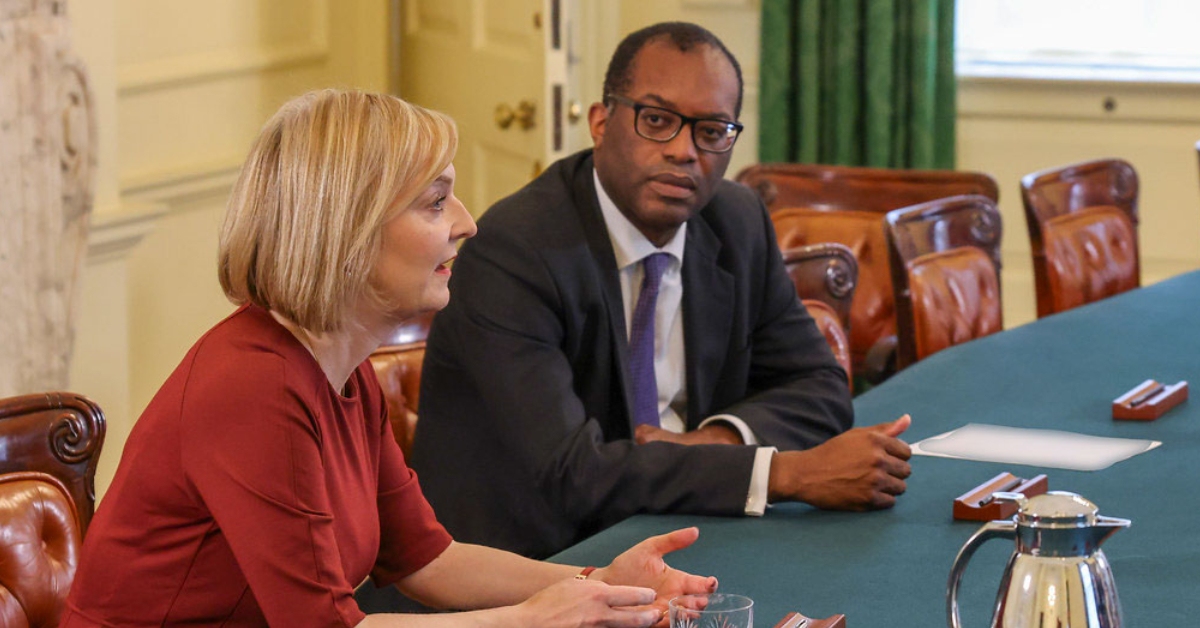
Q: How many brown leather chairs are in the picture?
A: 6